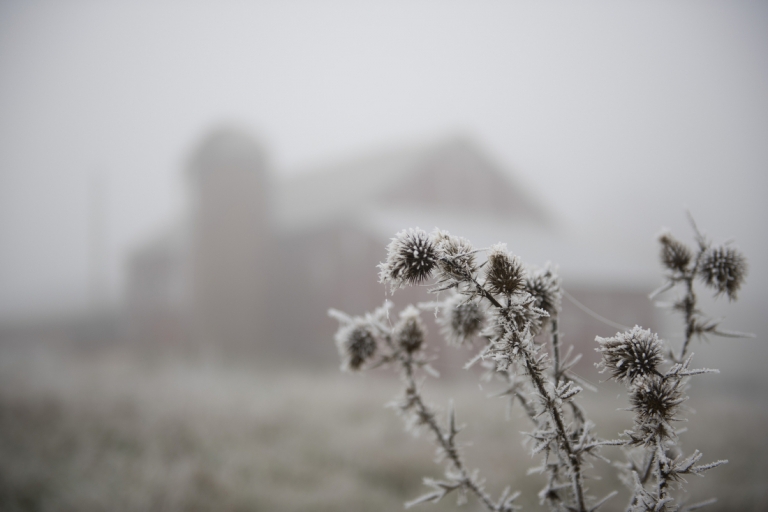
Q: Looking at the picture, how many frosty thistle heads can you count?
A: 11